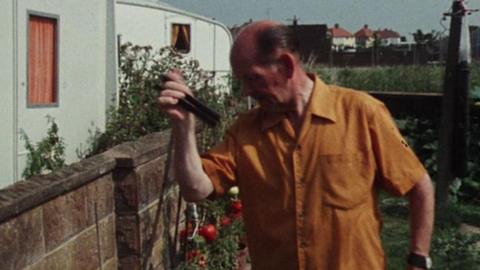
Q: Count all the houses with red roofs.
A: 3